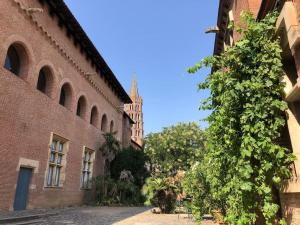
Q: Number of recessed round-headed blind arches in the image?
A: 7